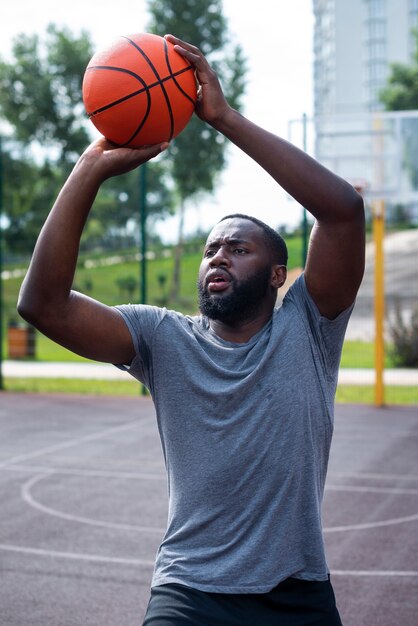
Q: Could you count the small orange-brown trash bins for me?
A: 1